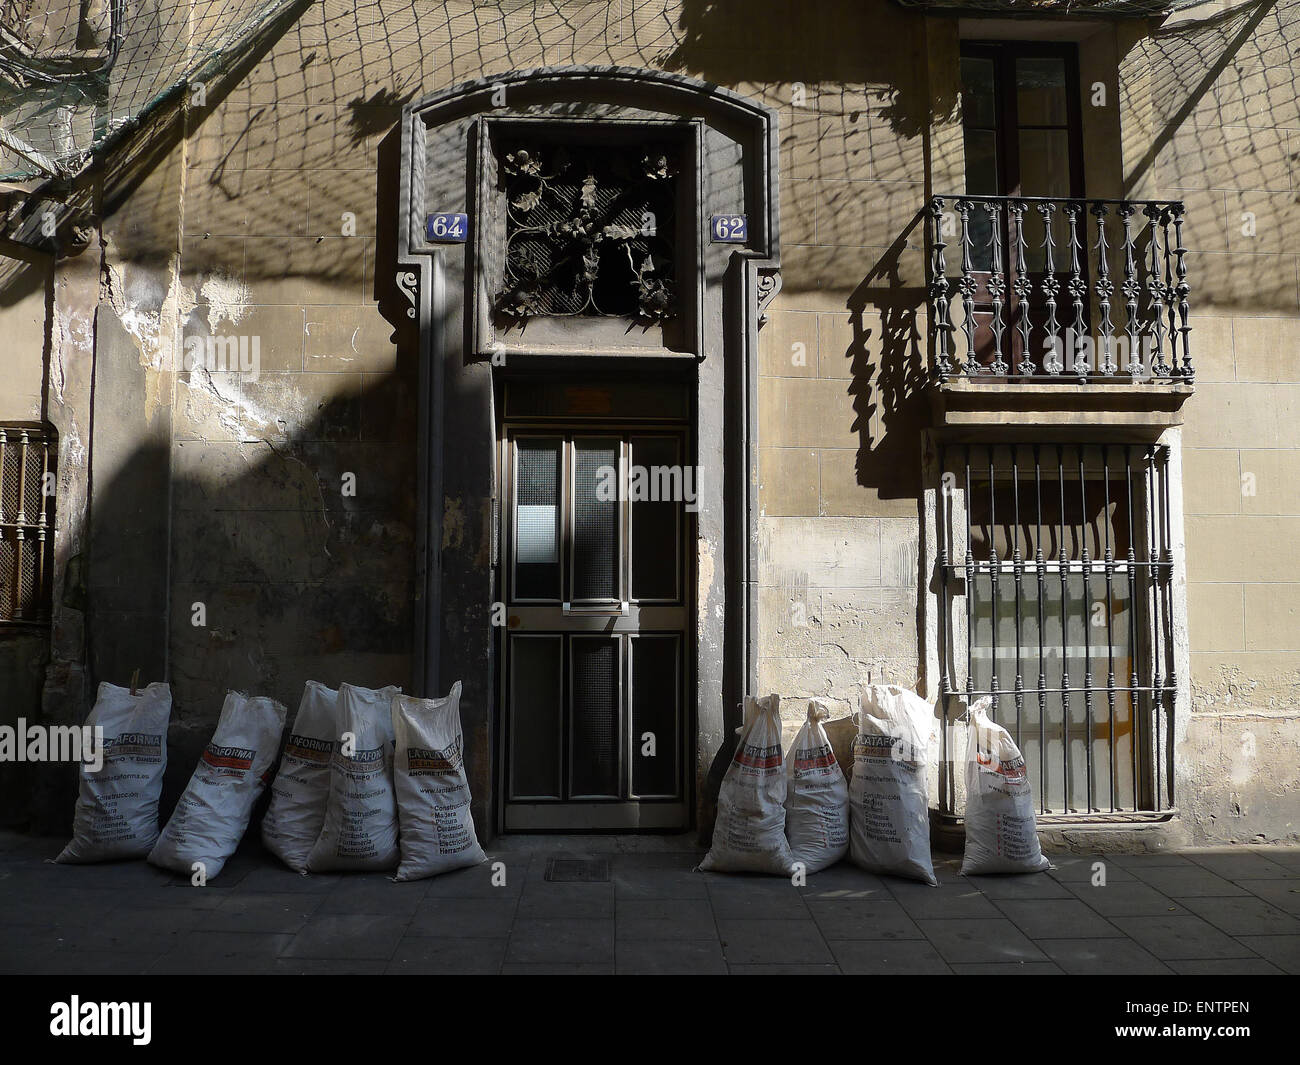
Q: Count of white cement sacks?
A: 9